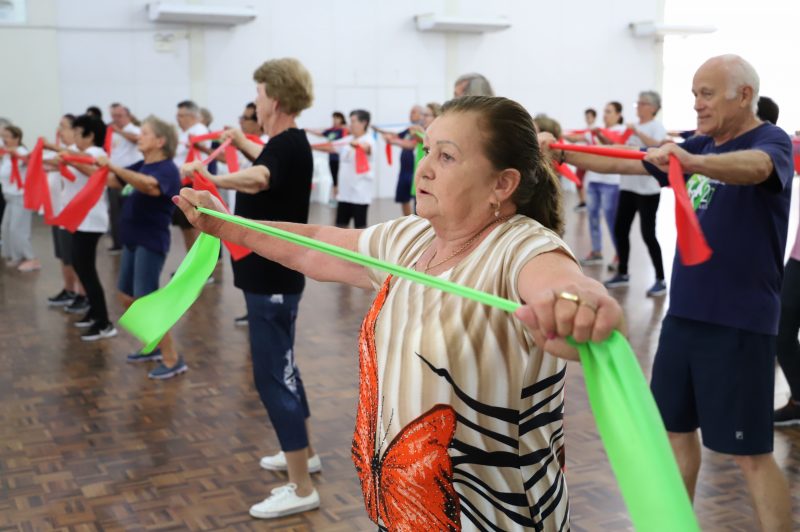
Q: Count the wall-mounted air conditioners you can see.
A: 3